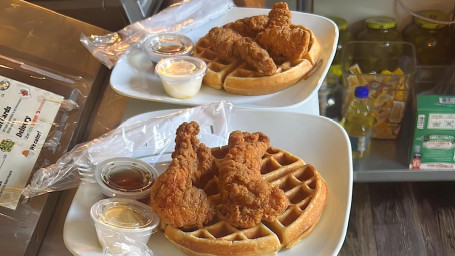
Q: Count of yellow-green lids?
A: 3